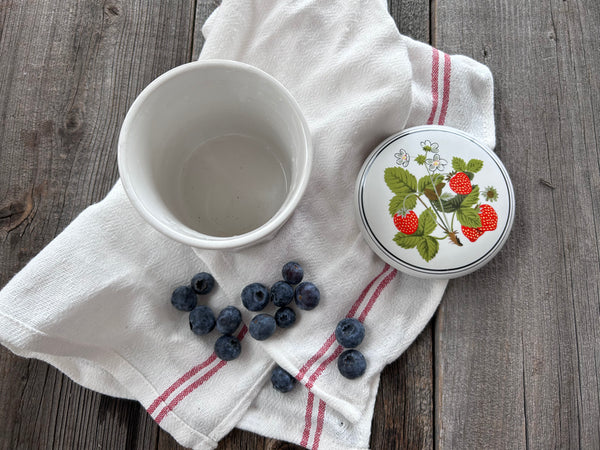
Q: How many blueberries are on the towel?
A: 14